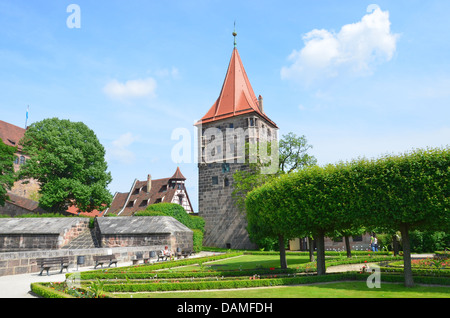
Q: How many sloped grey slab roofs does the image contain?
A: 2